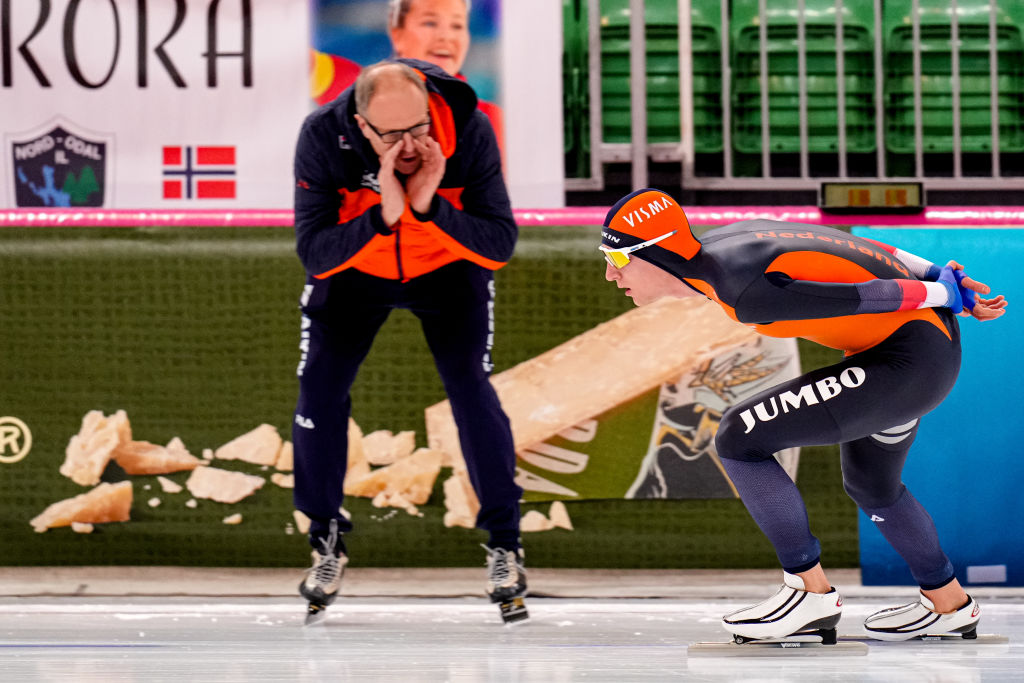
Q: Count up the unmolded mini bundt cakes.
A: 0